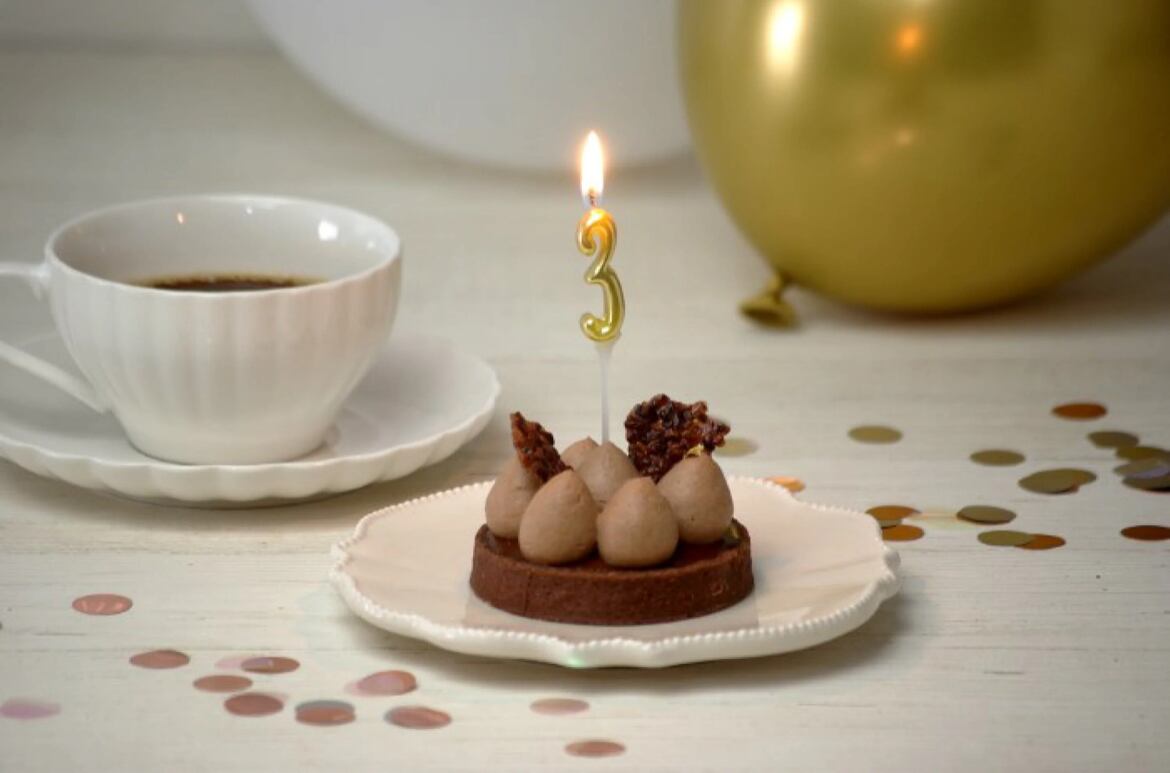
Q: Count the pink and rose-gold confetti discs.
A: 11